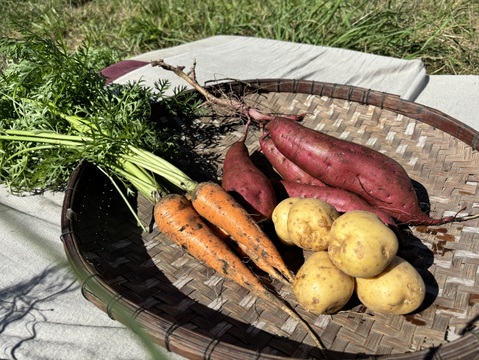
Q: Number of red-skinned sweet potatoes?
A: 4